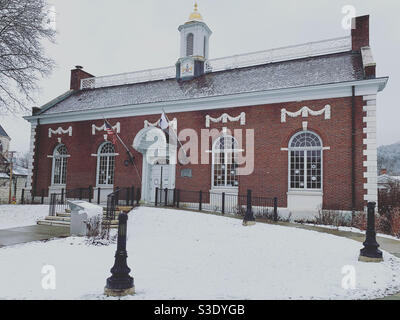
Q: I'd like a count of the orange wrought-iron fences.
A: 0